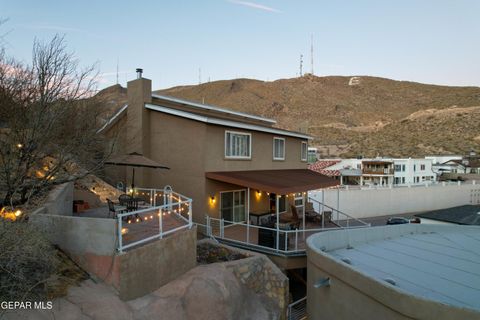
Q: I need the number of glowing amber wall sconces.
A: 2